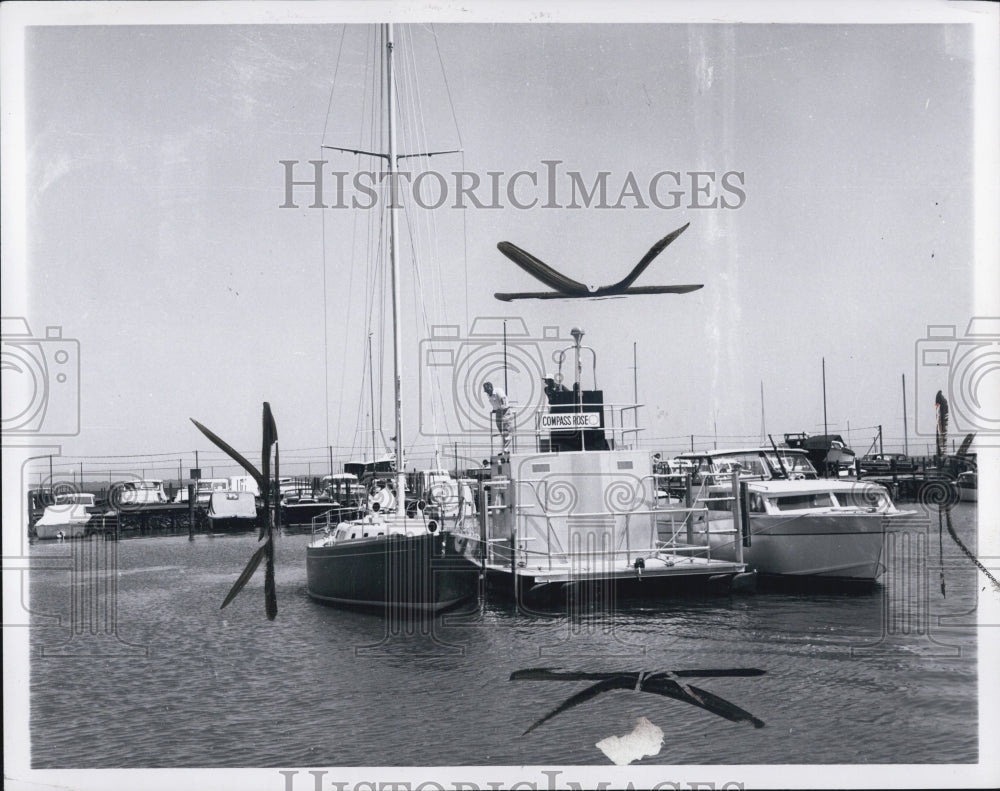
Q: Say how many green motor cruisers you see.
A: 0